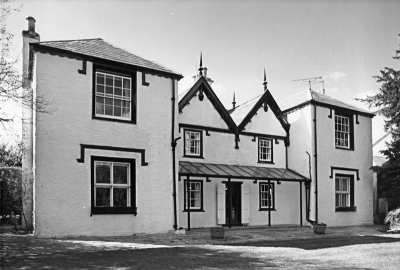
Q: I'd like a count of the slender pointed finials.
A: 3